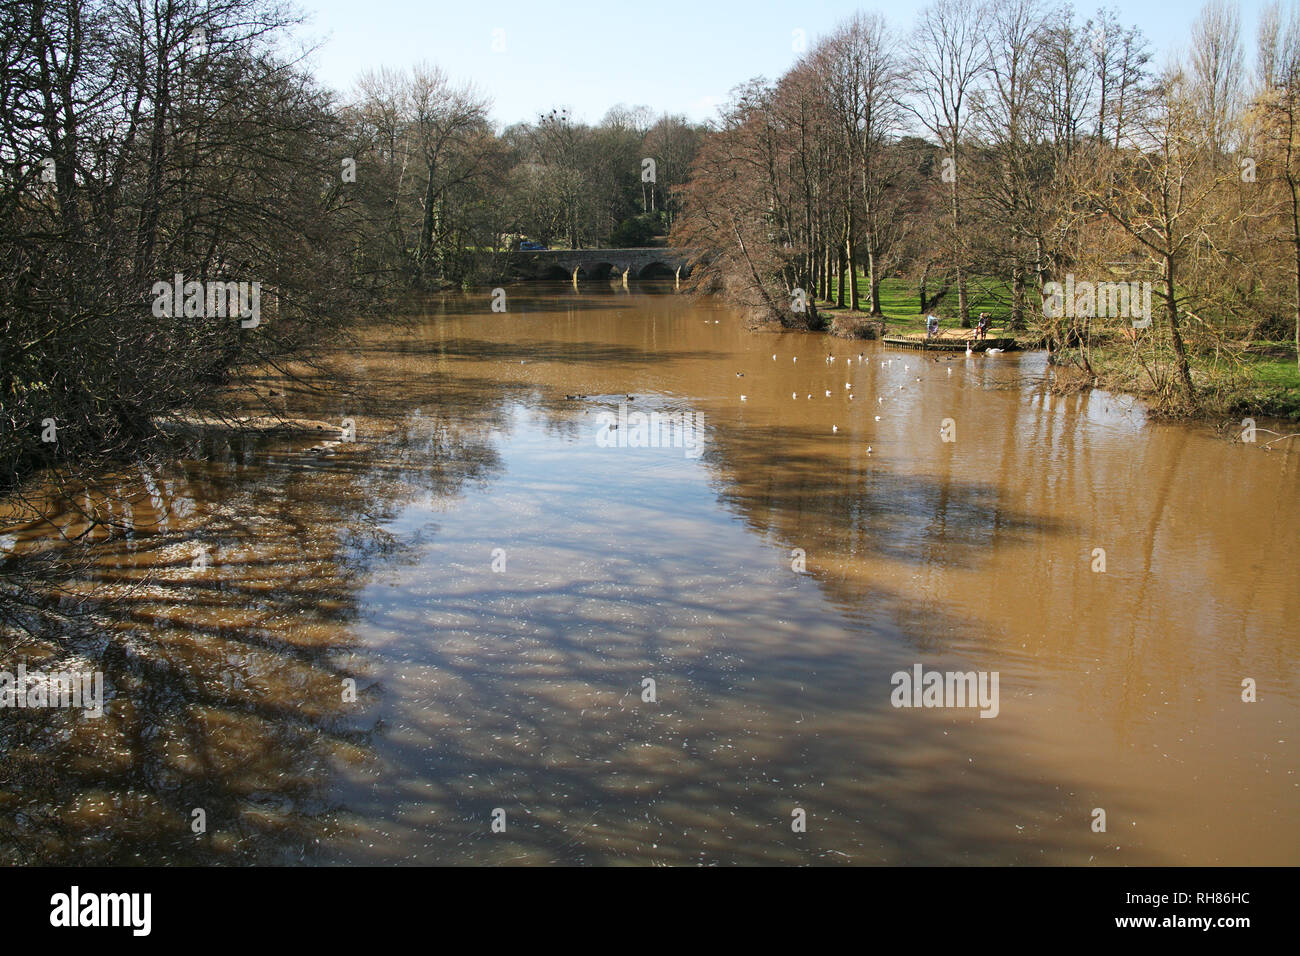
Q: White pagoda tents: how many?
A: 0